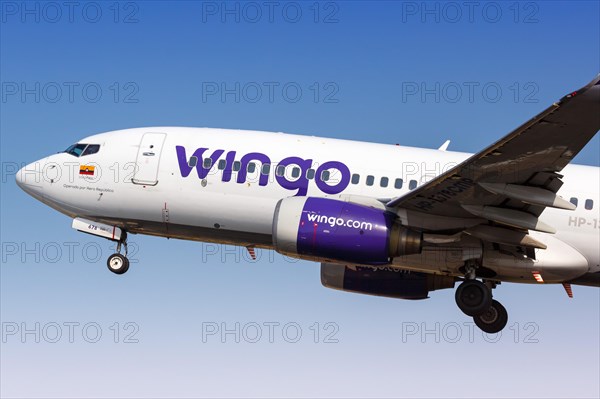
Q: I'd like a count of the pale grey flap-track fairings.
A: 3